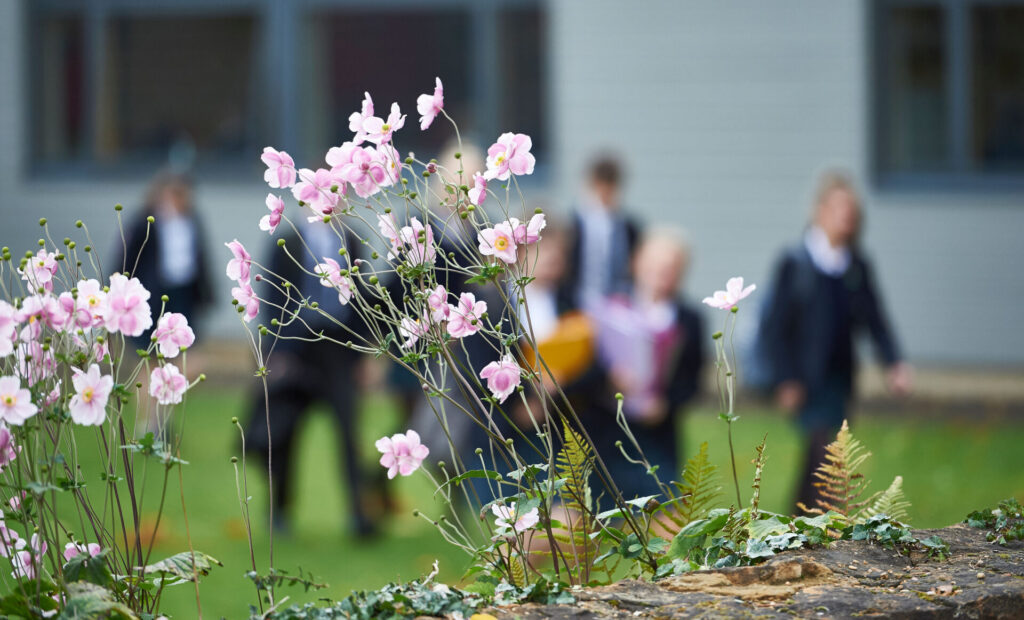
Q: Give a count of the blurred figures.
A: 7